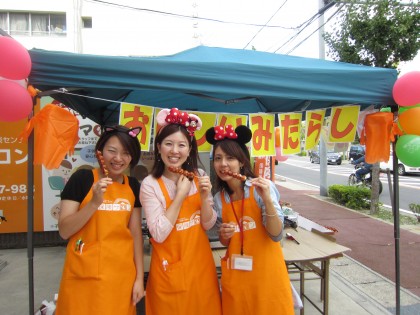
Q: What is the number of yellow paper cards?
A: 8